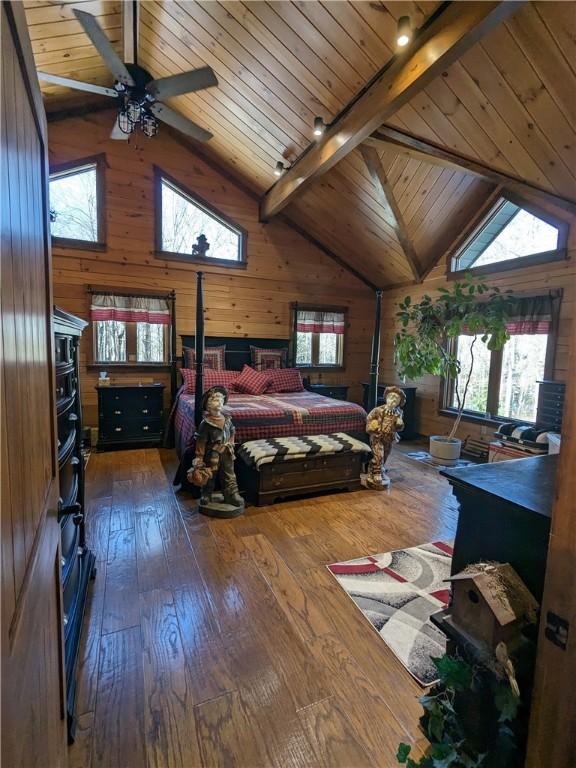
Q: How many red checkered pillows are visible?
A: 3